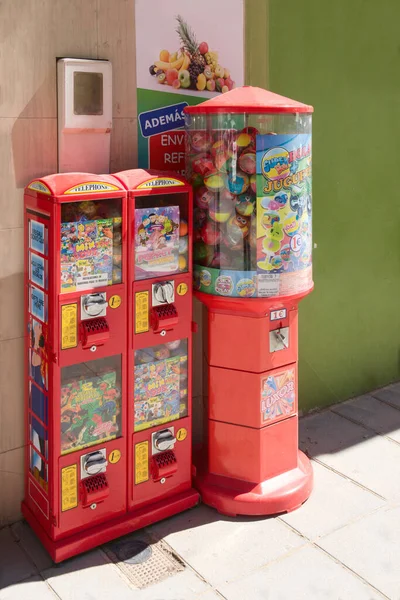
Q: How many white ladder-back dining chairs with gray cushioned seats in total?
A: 0